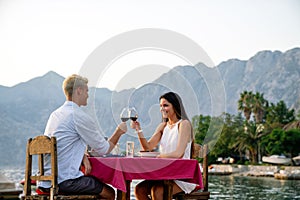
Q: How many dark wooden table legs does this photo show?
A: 2